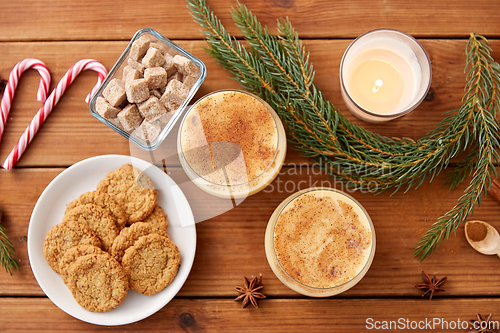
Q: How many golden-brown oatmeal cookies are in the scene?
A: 9